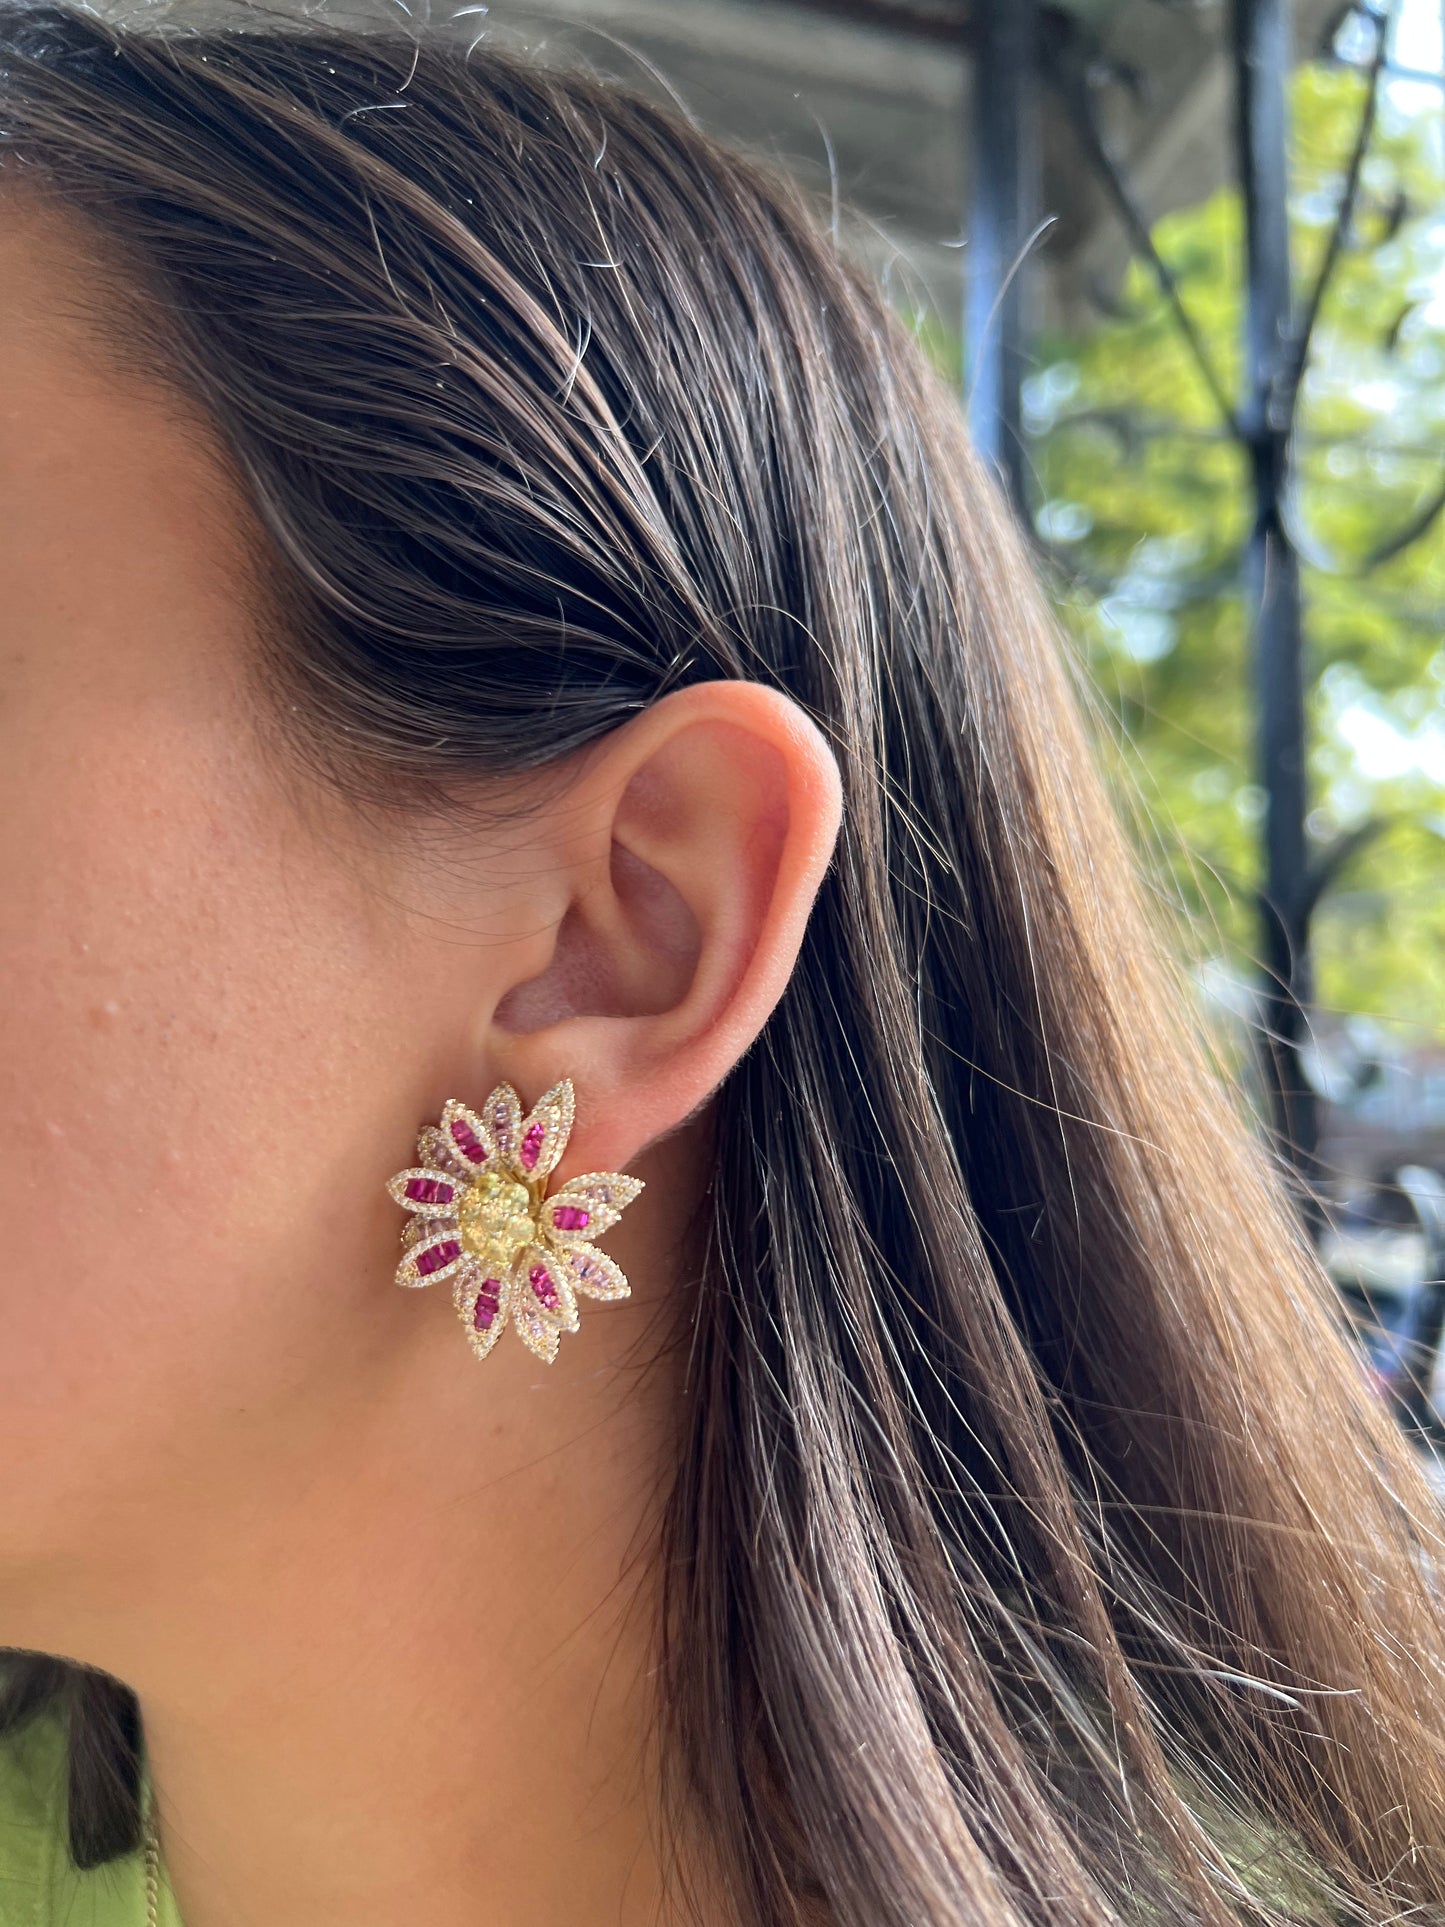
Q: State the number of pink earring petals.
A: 7